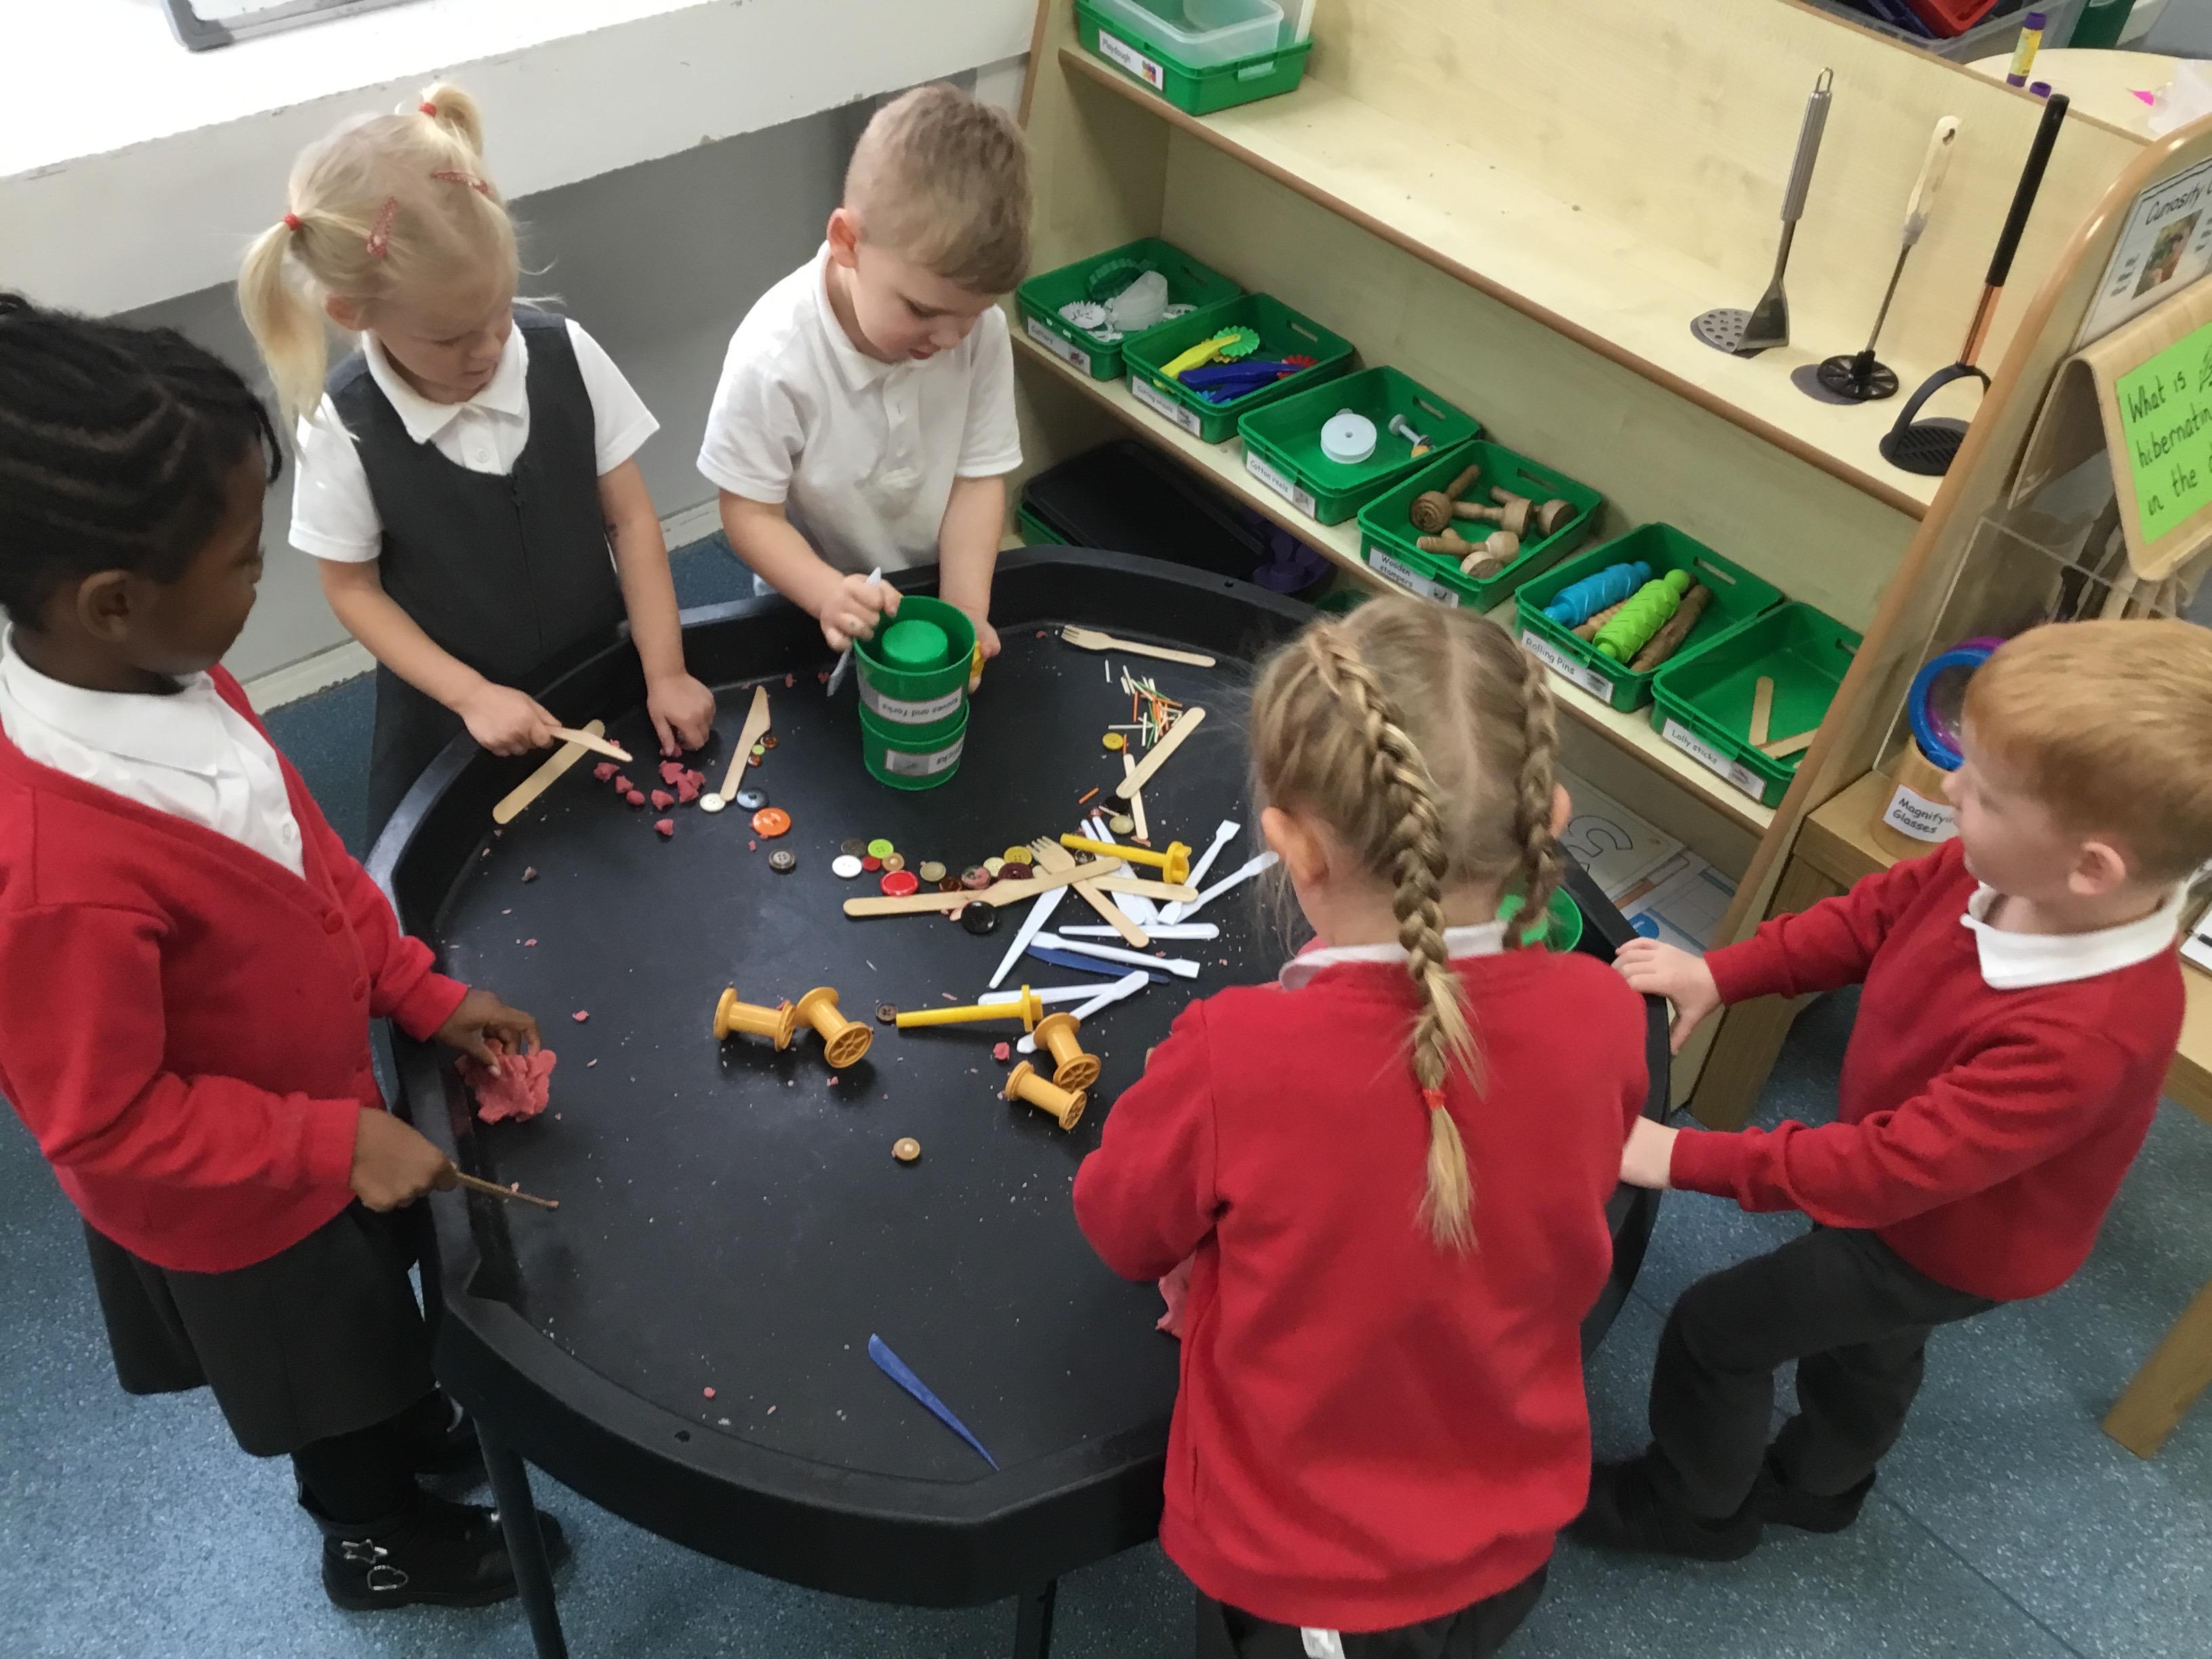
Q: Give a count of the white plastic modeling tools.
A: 10